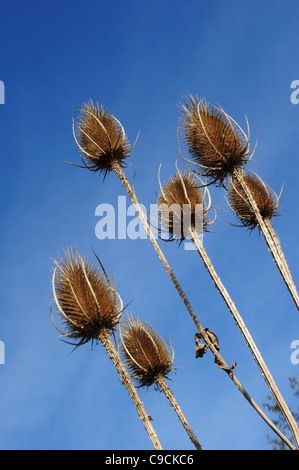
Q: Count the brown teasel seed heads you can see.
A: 6